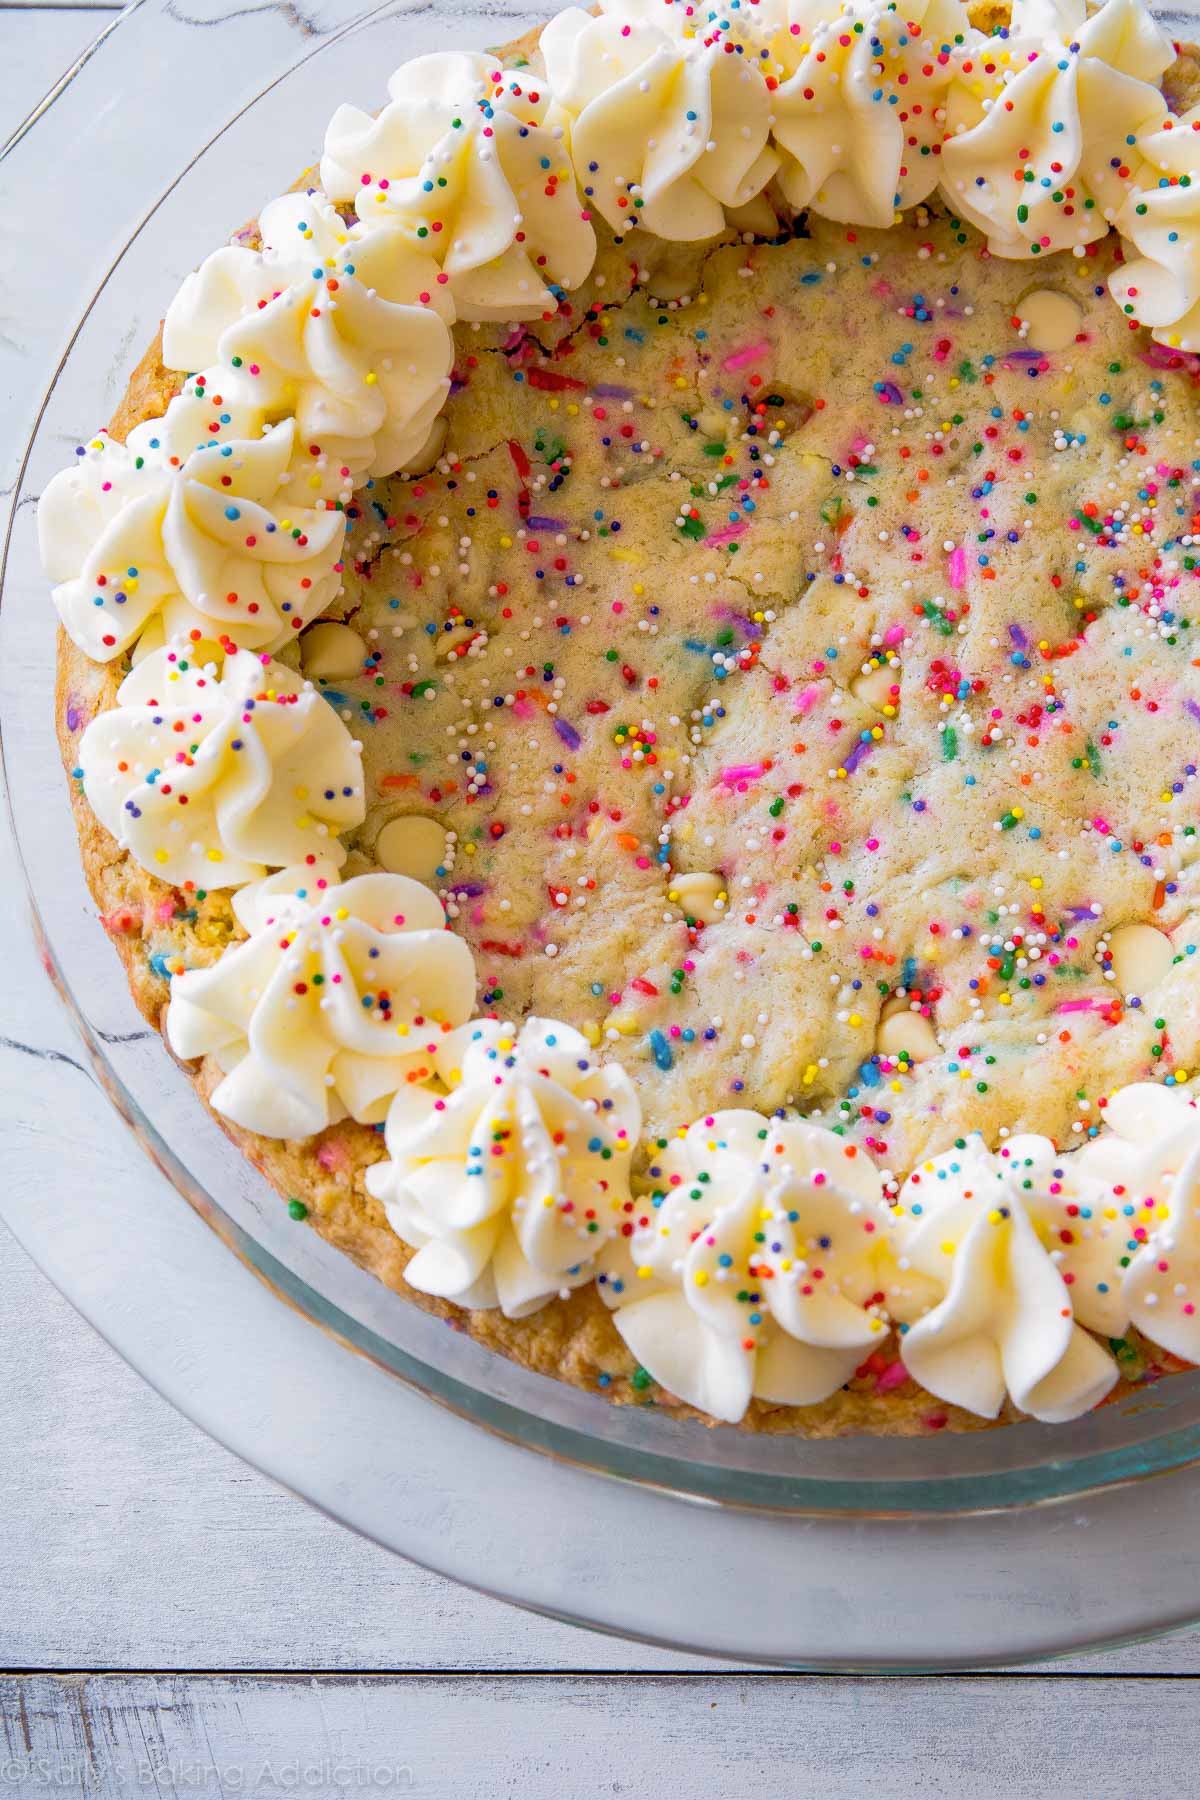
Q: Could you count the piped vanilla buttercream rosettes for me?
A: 13